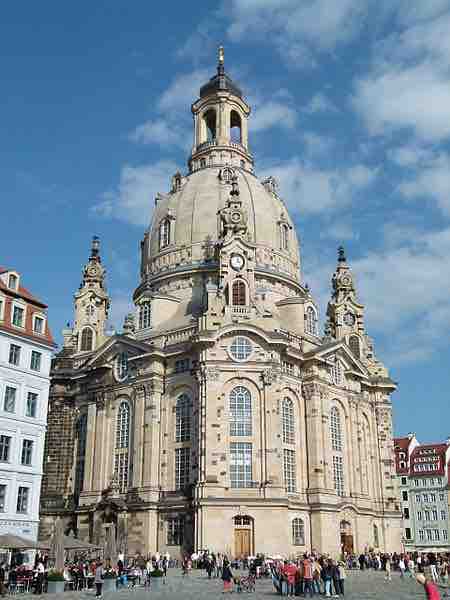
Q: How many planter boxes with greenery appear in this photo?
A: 3